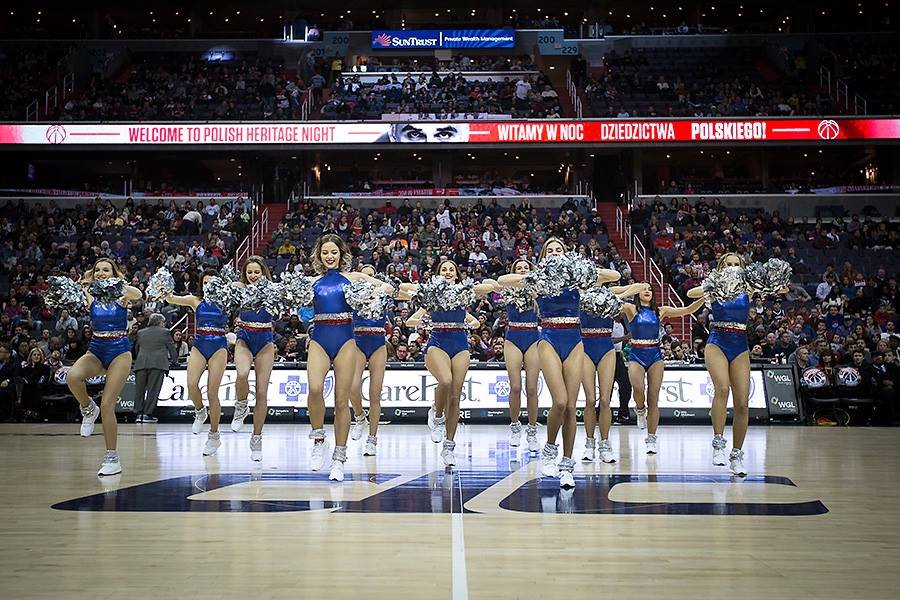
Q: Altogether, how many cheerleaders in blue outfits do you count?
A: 11